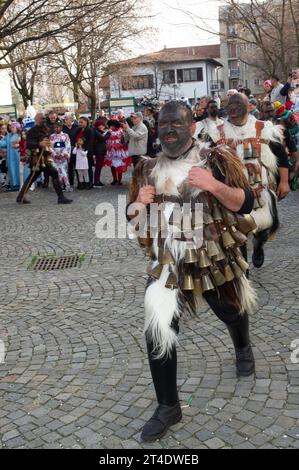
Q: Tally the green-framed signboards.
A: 2